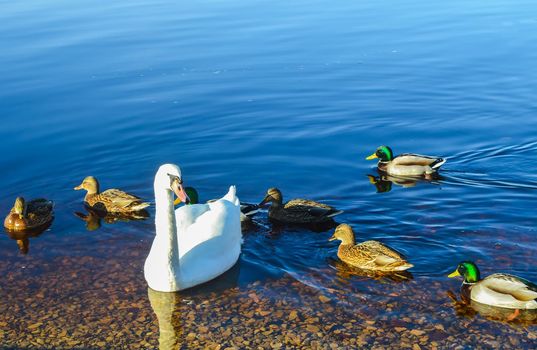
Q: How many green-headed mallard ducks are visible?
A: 3